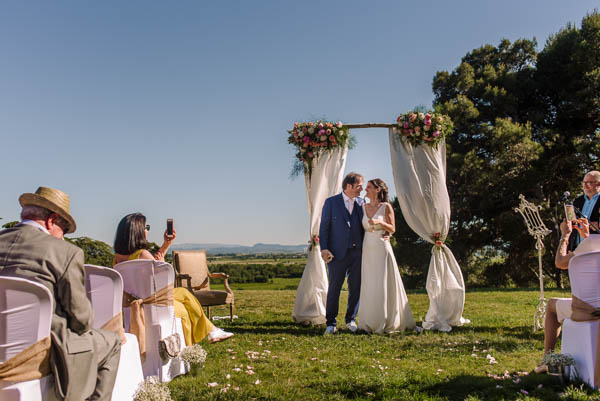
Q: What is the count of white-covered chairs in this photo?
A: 4